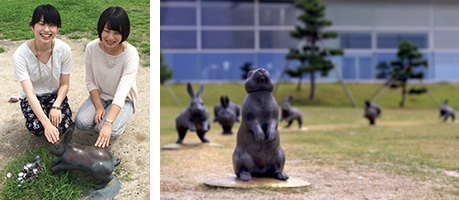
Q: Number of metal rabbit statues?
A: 7